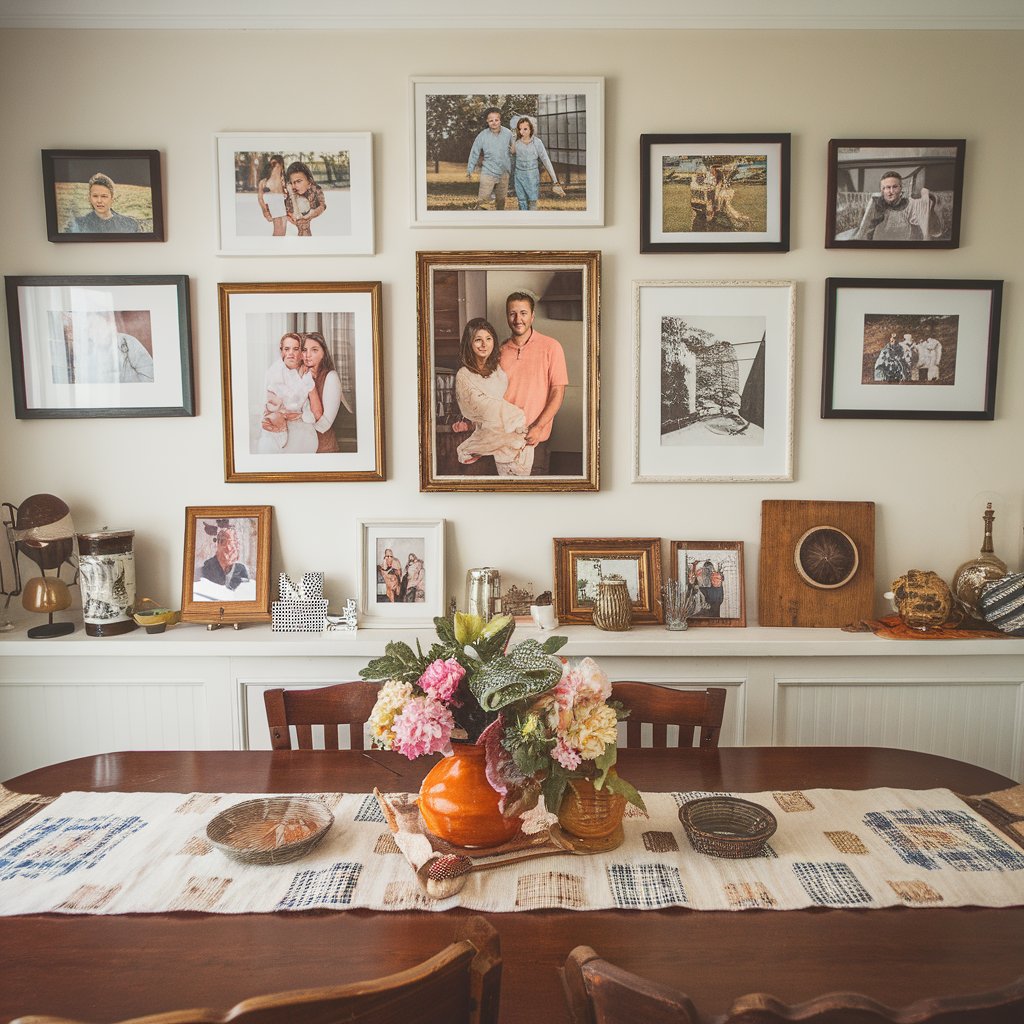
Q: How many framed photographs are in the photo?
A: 14